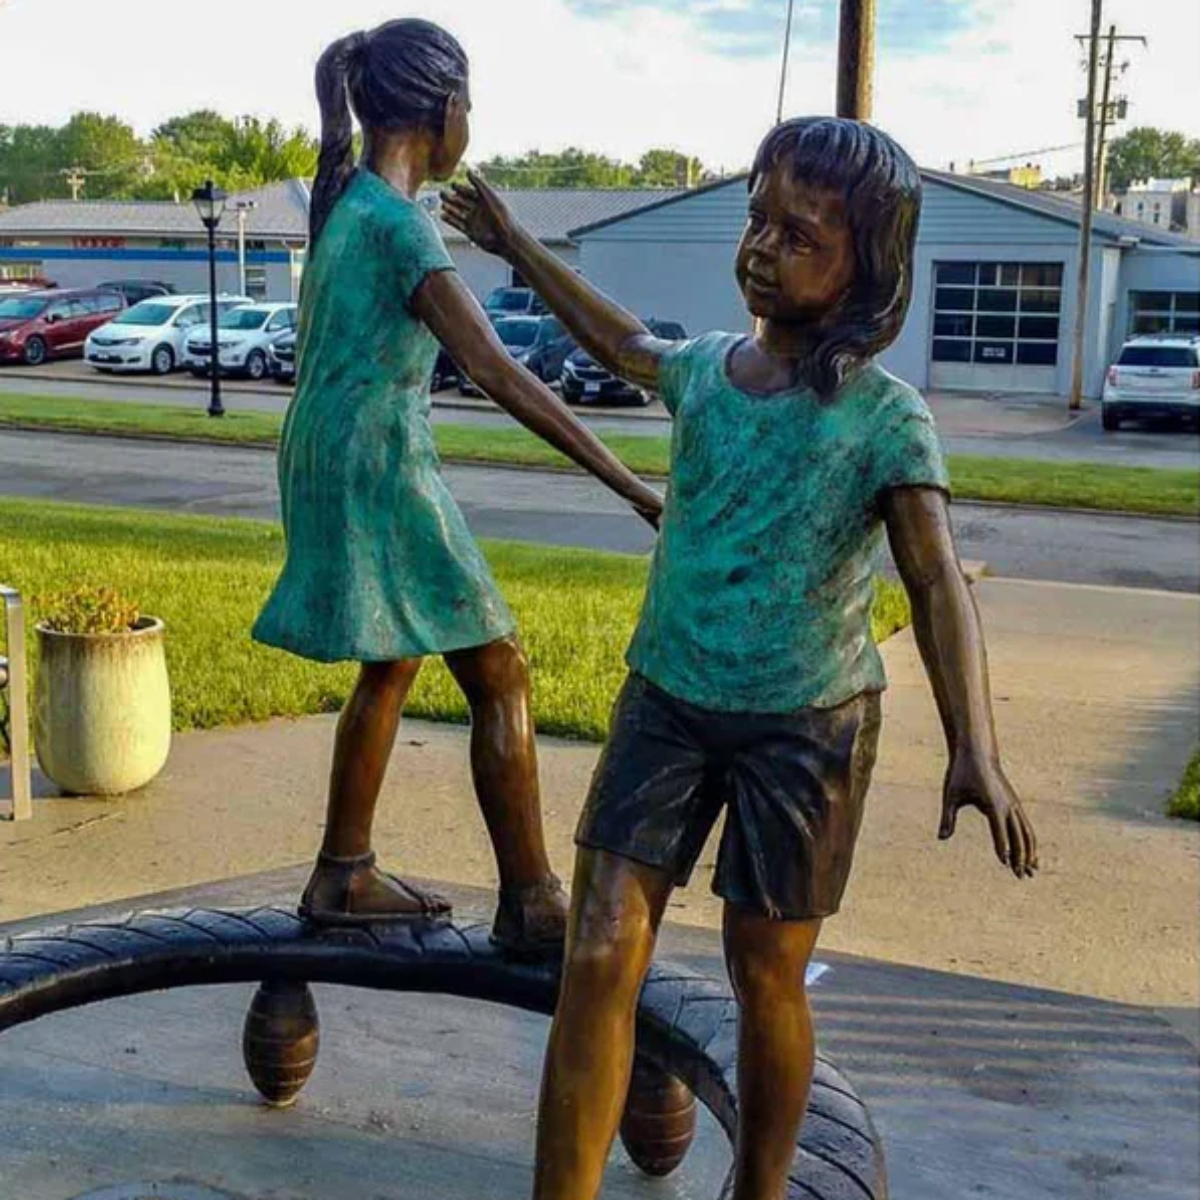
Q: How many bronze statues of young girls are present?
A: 2